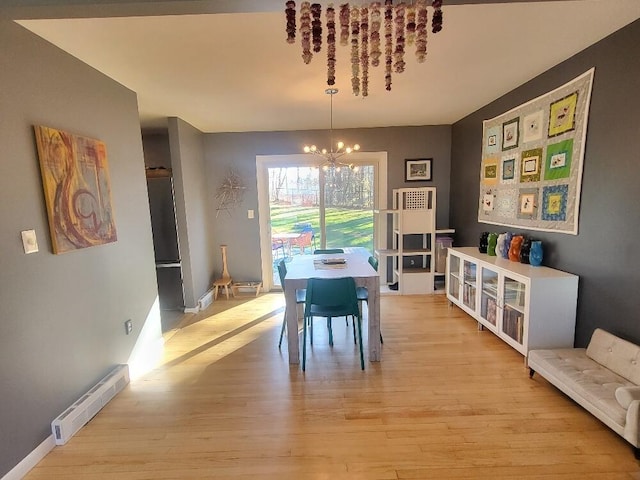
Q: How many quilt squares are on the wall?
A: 12